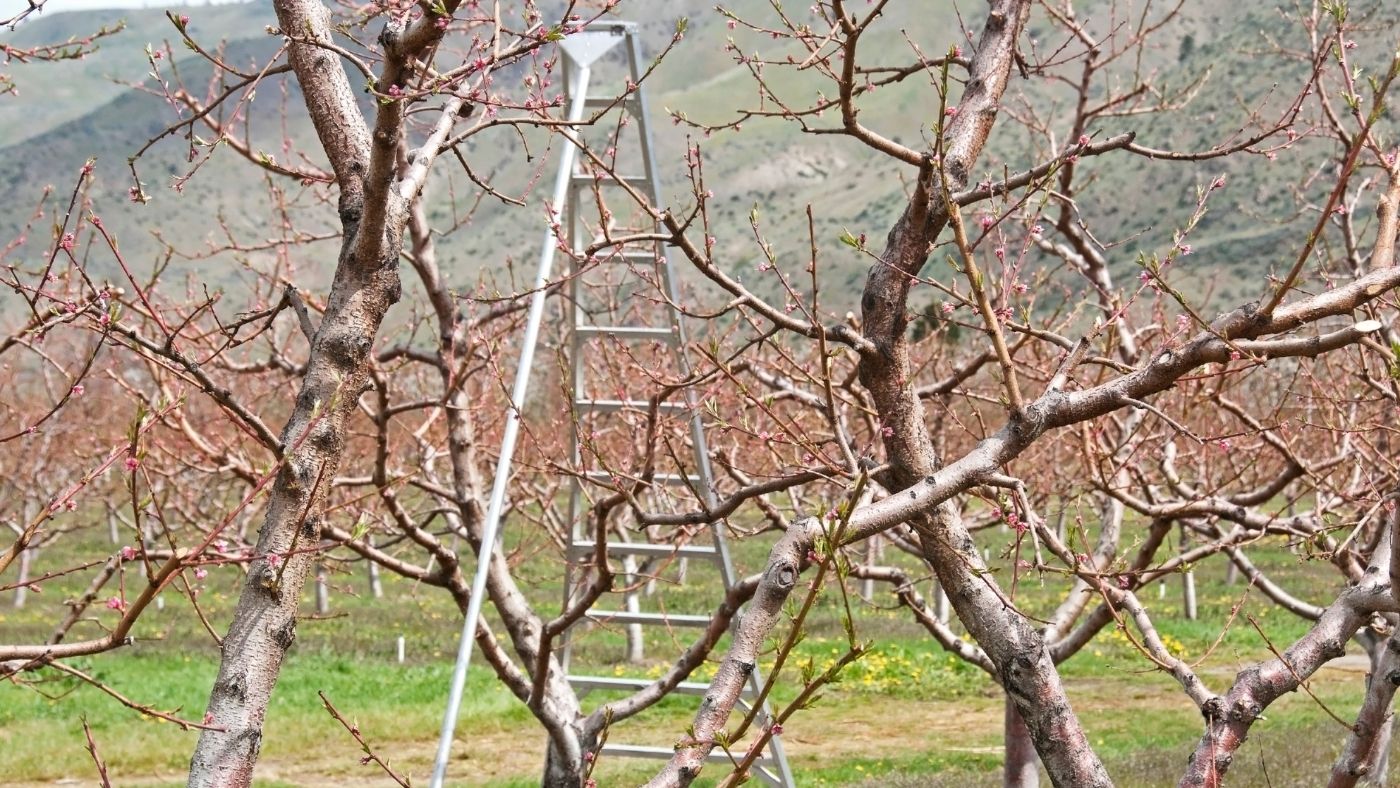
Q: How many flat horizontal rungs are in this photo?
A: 10